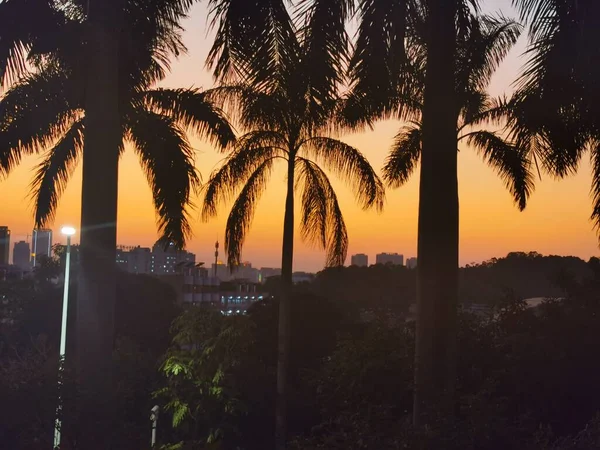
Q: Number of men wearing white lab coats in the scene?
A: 0